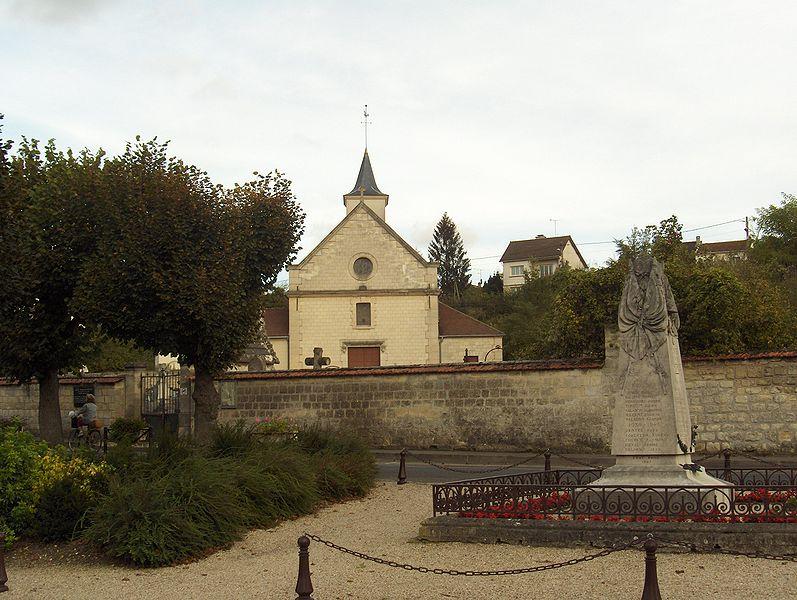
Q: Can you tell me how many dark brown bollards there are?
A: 6